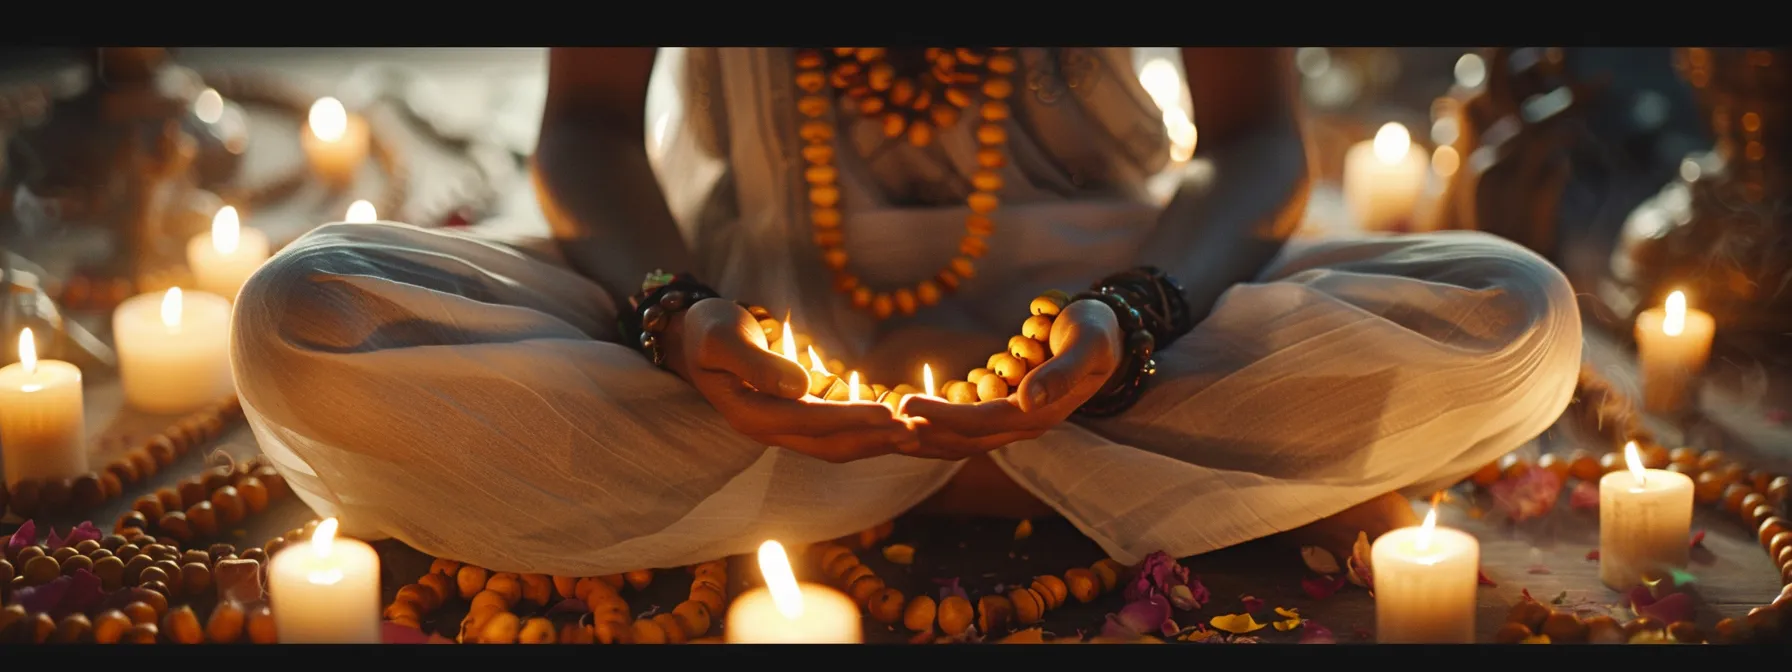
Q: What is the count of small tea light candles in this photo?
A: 4